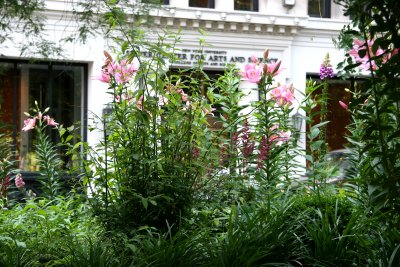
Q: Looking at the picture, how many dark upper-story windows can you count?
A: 4